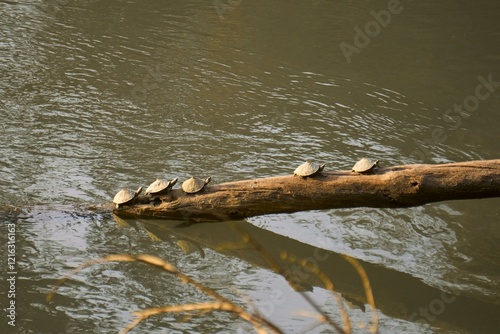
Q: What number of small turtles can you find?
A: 5